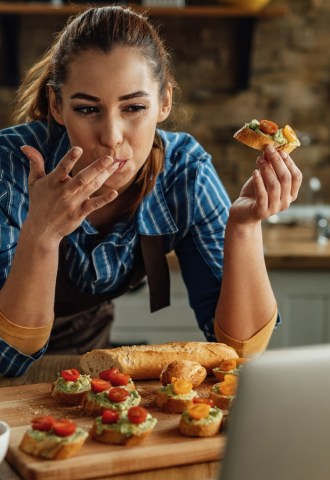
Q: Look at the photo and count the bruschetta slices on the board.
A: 9